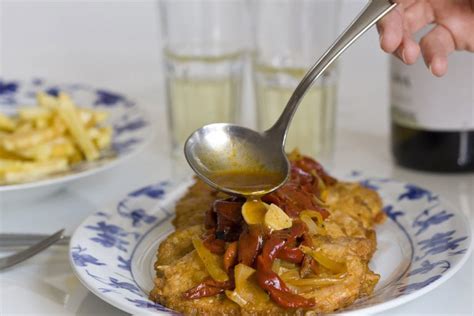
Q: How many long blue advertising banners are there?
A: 0